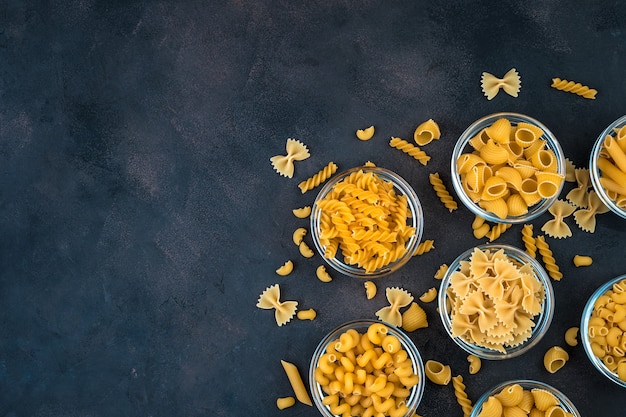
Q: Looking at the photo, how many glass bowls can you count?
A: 7